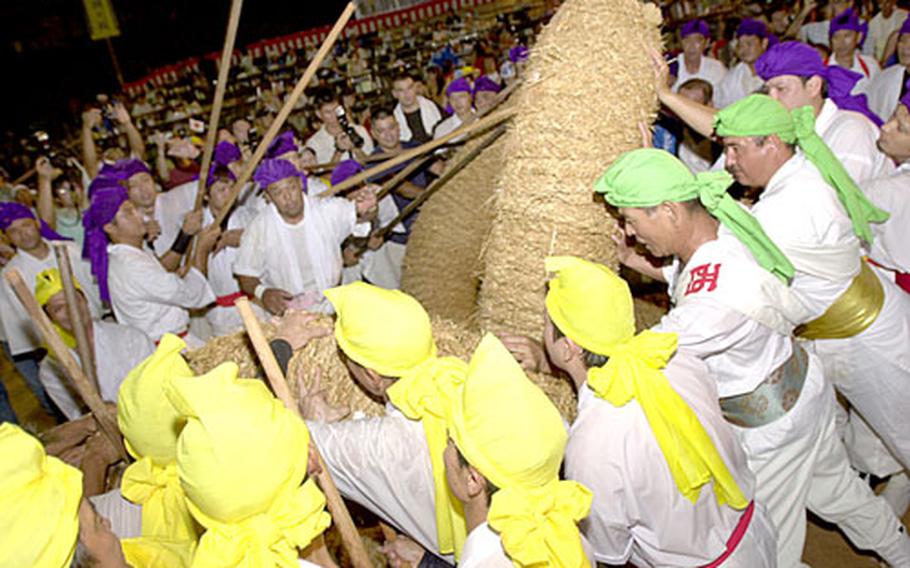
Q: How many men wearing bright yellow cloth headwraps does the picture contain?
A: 7